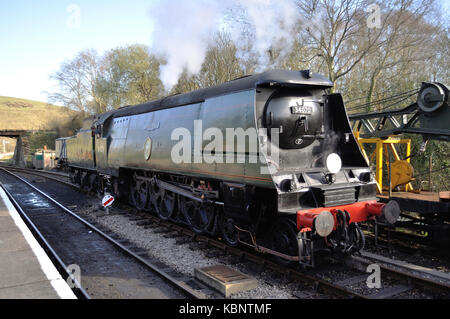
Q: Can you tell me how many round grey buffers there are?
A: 2